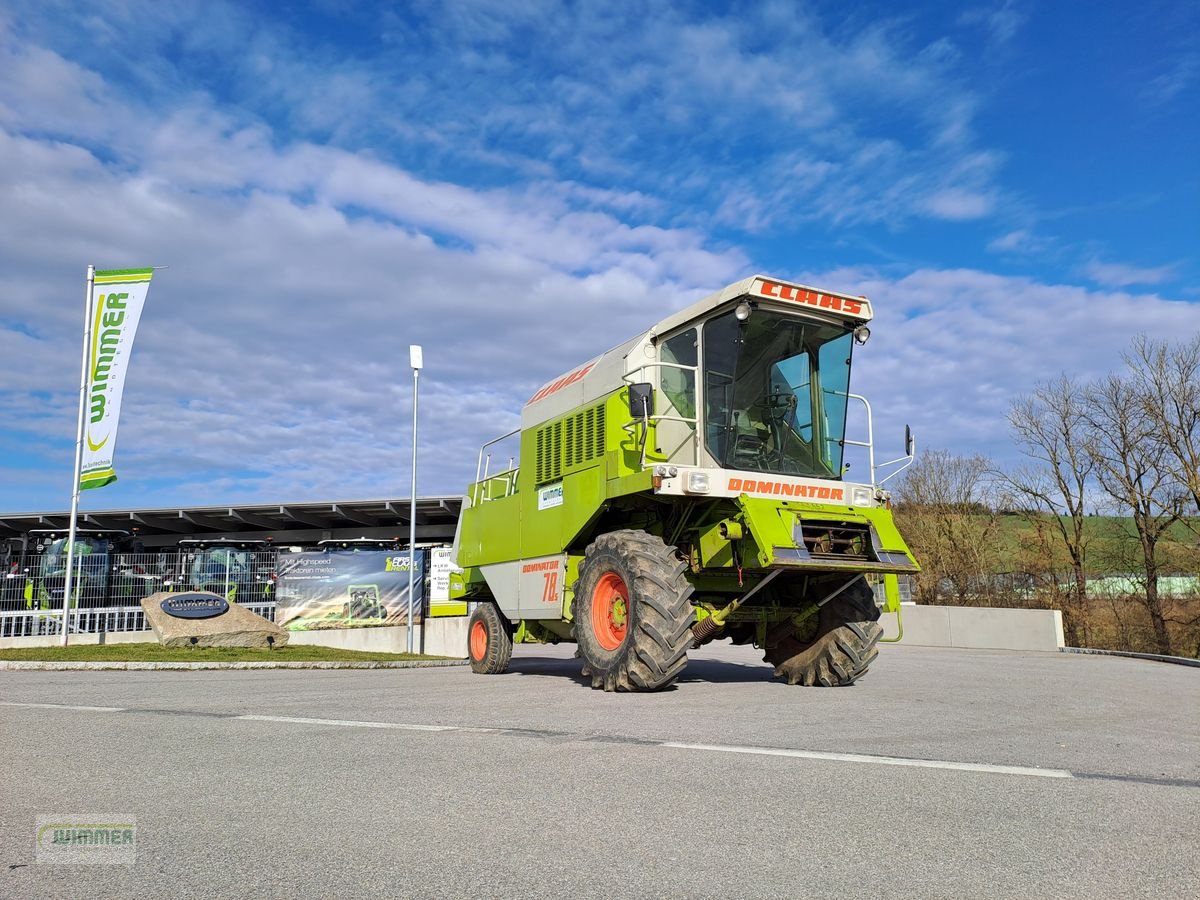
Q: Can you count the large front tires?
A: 2